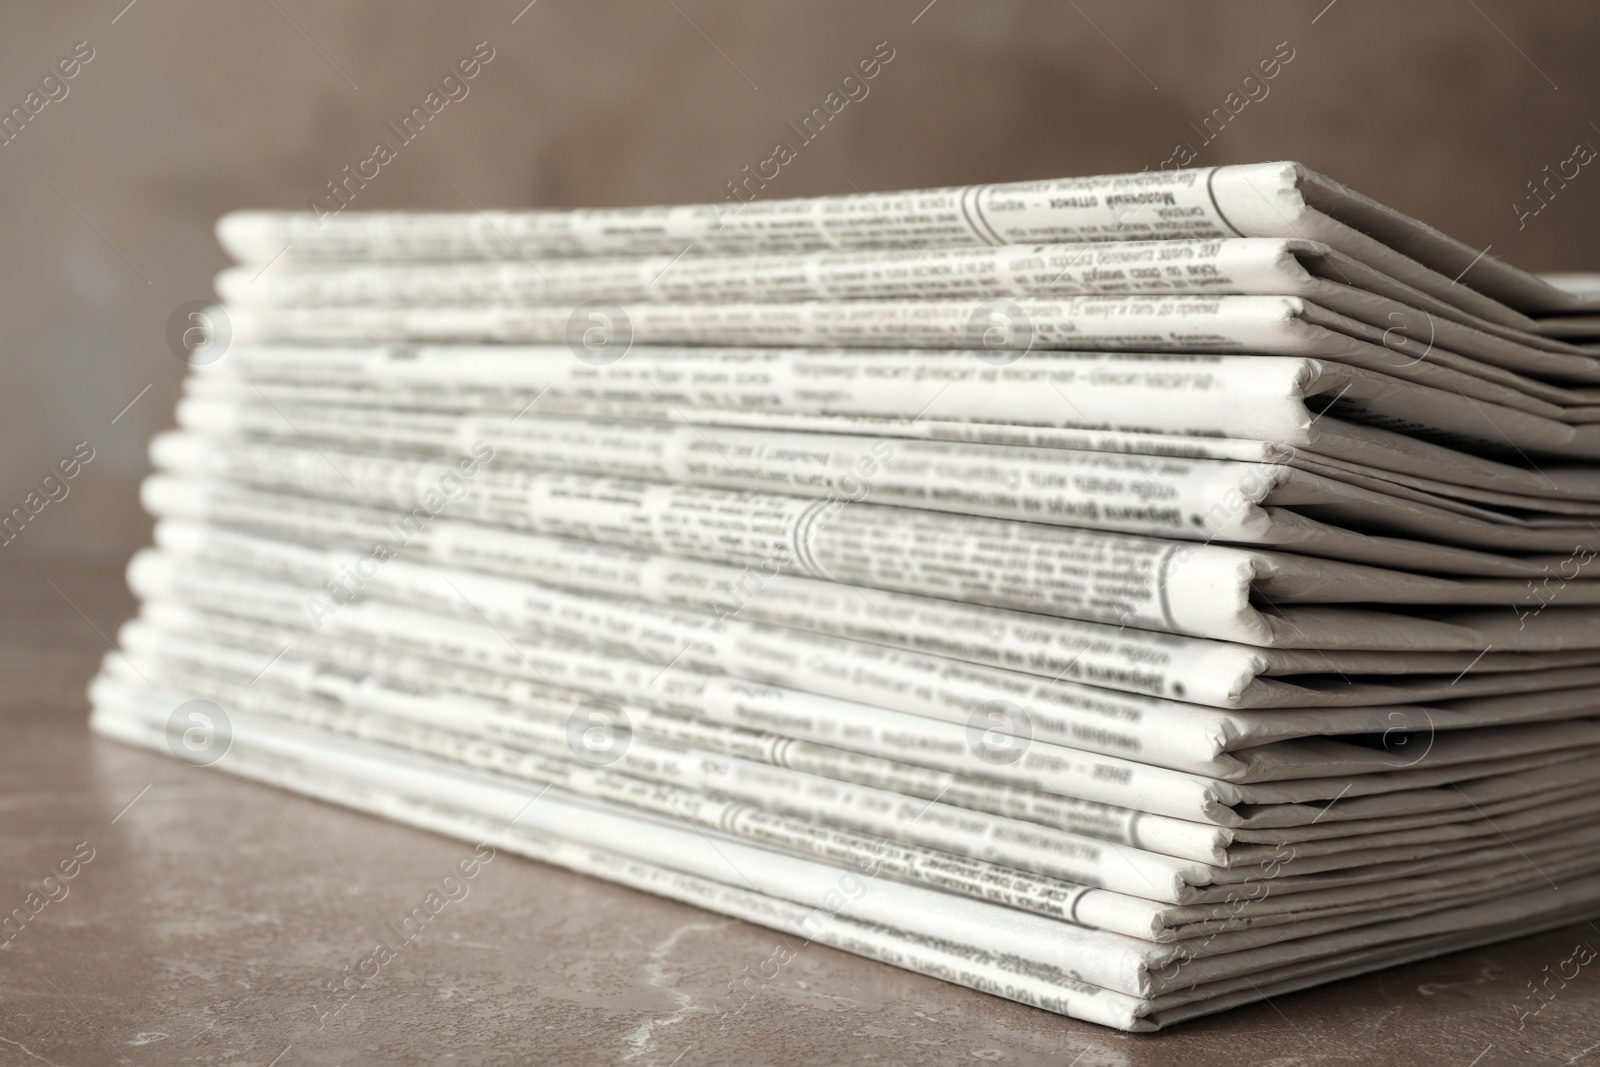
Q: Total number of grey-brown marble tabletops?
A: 1